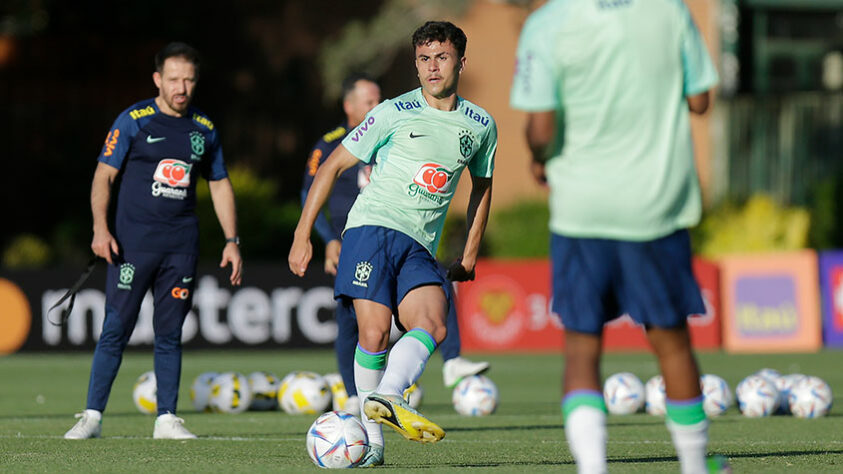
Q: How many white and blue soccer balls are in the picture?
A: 9